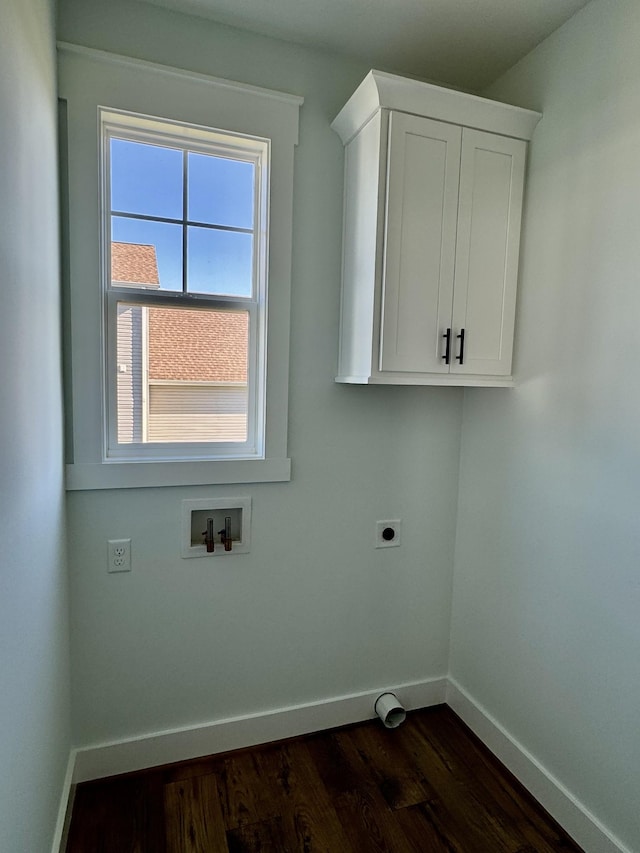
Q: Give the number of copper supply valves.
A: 2